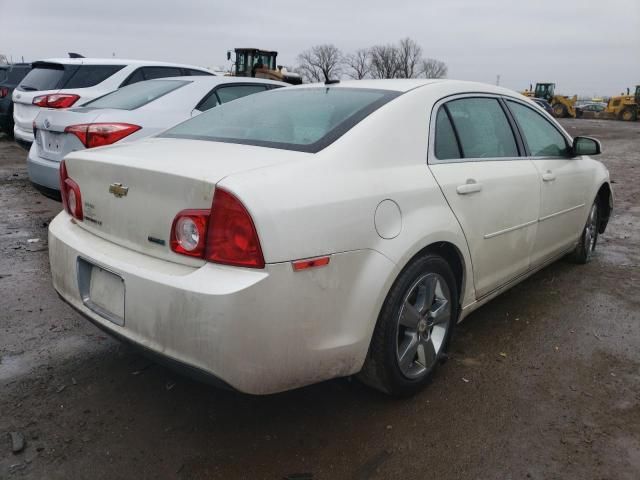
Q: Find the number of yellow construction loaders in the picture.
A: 3